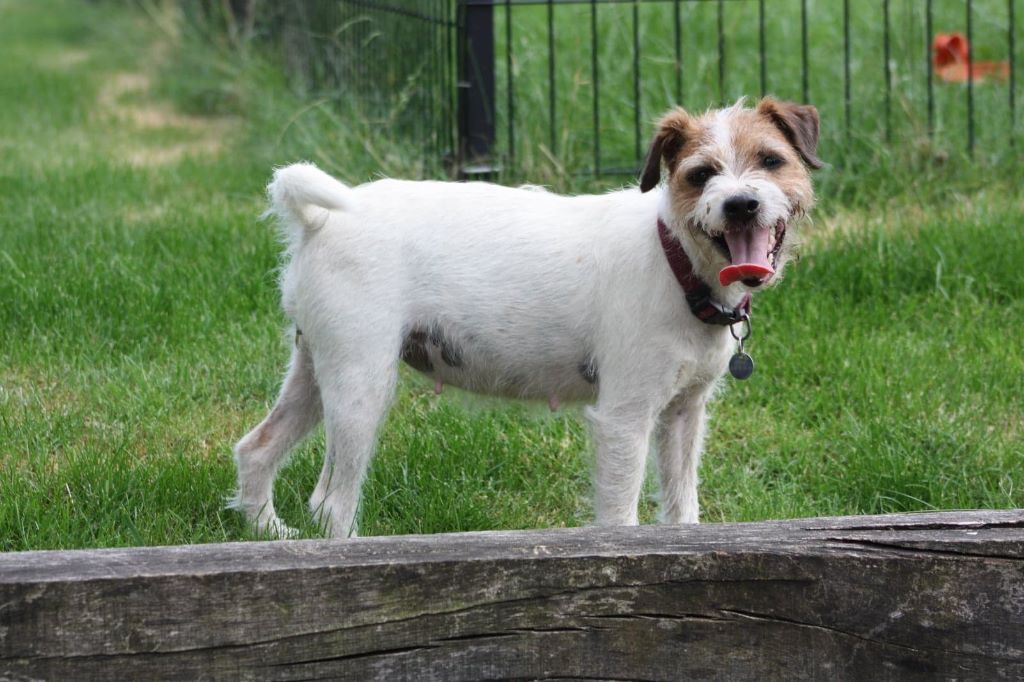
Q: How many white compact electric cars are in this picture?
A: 0